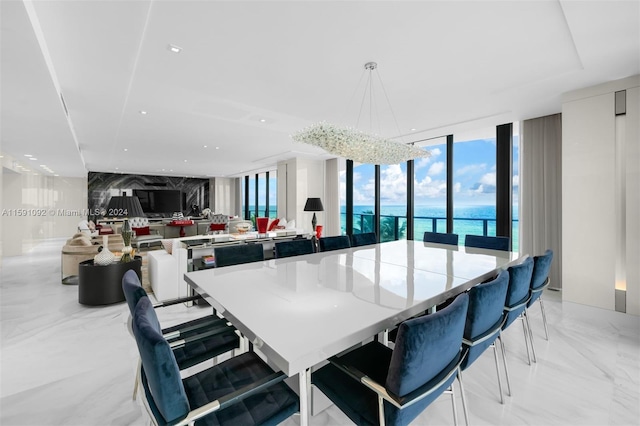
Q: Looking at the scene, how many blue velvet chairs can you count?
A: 12